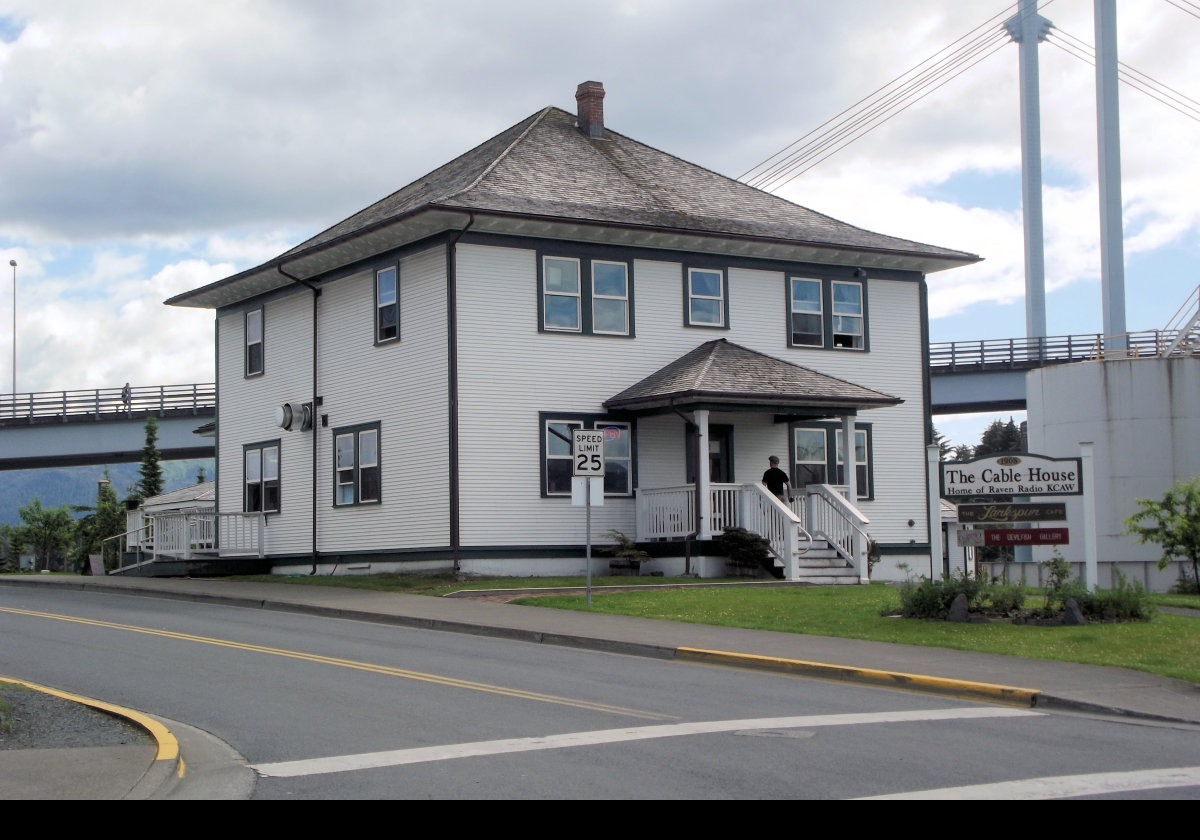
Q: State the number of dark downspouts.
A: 3